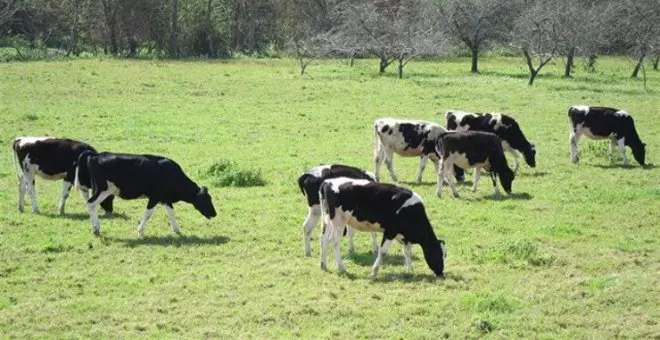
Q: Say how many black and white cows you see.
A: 8